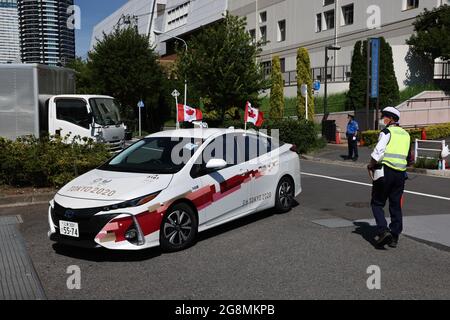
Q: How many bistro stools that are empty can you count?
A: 0